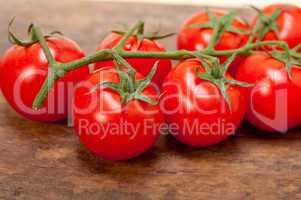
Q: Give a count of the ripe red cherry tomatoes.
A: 7